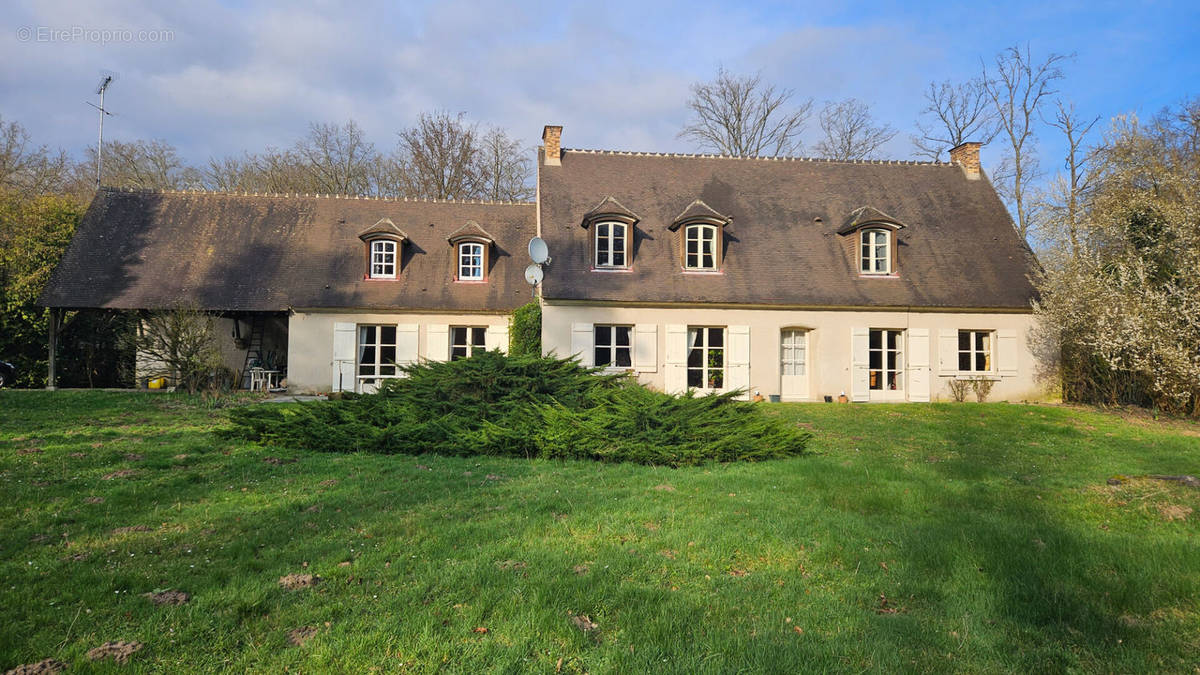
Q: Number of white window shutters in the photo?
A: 12